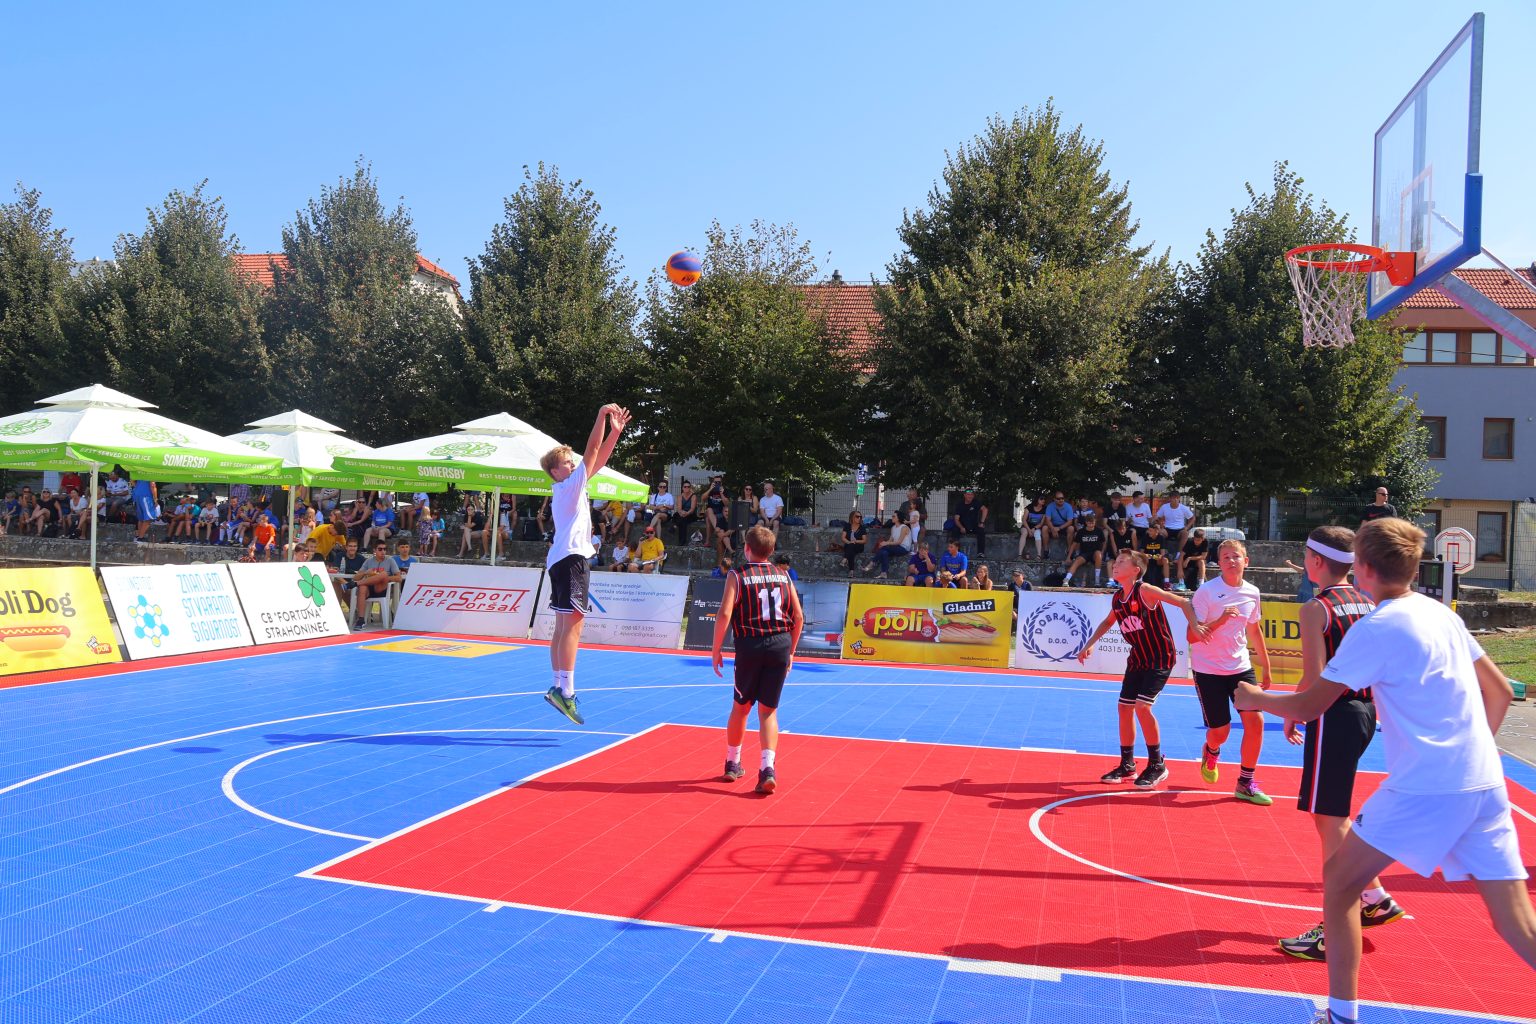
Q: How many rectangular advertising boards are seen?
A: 9